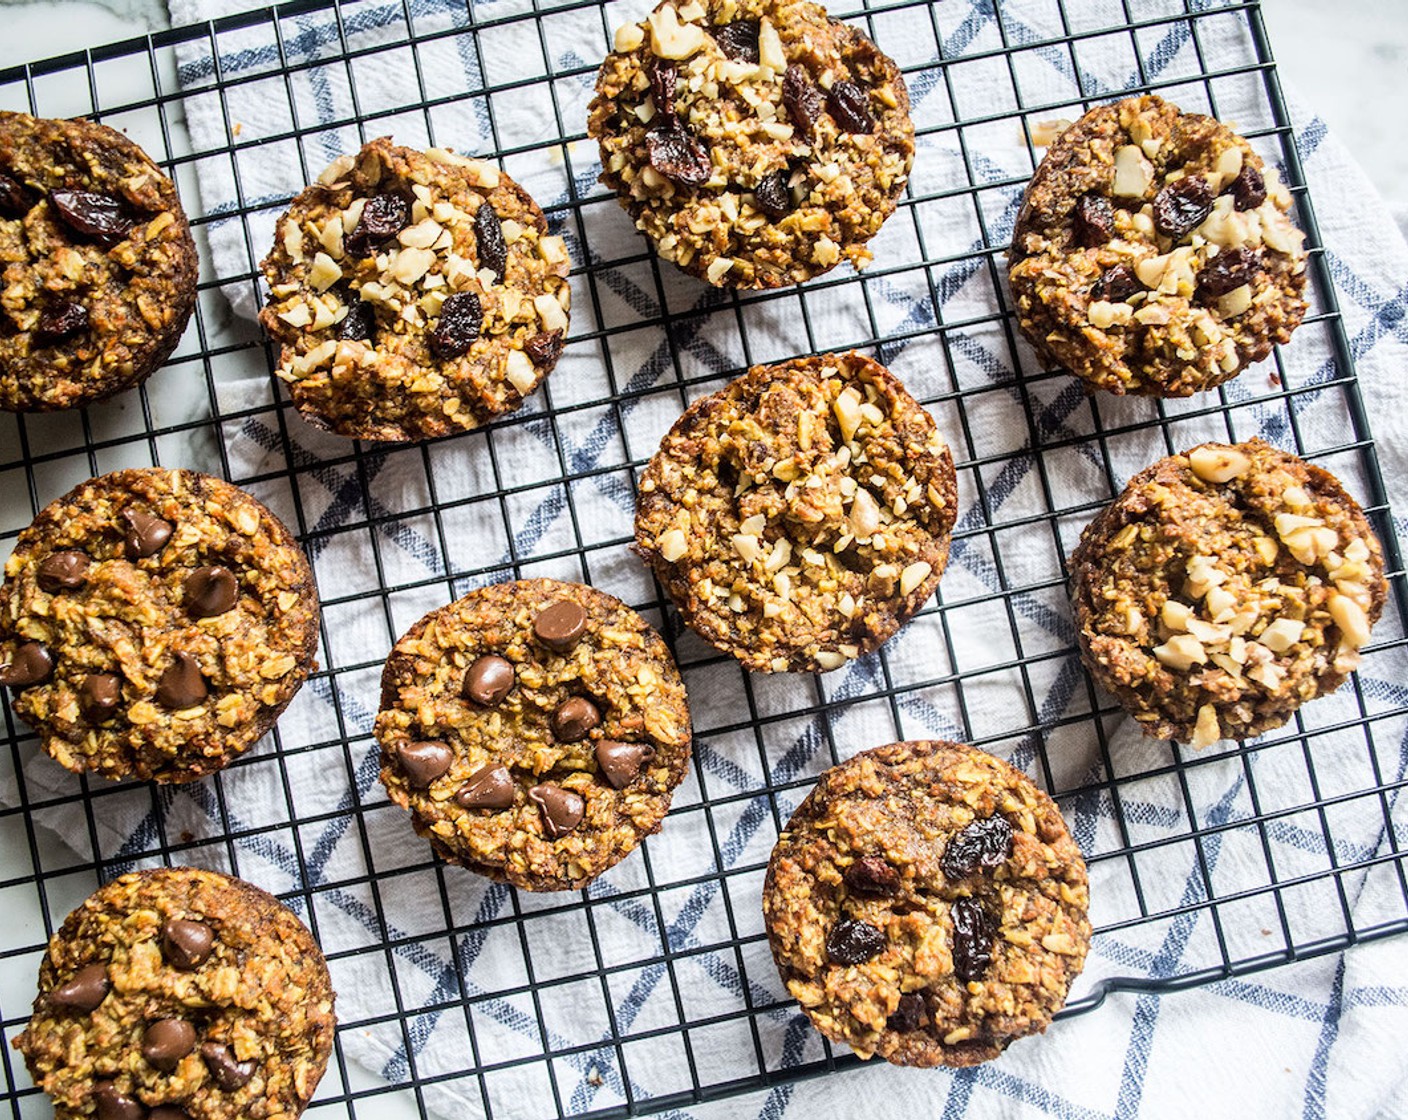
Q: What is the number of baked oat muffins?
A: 10